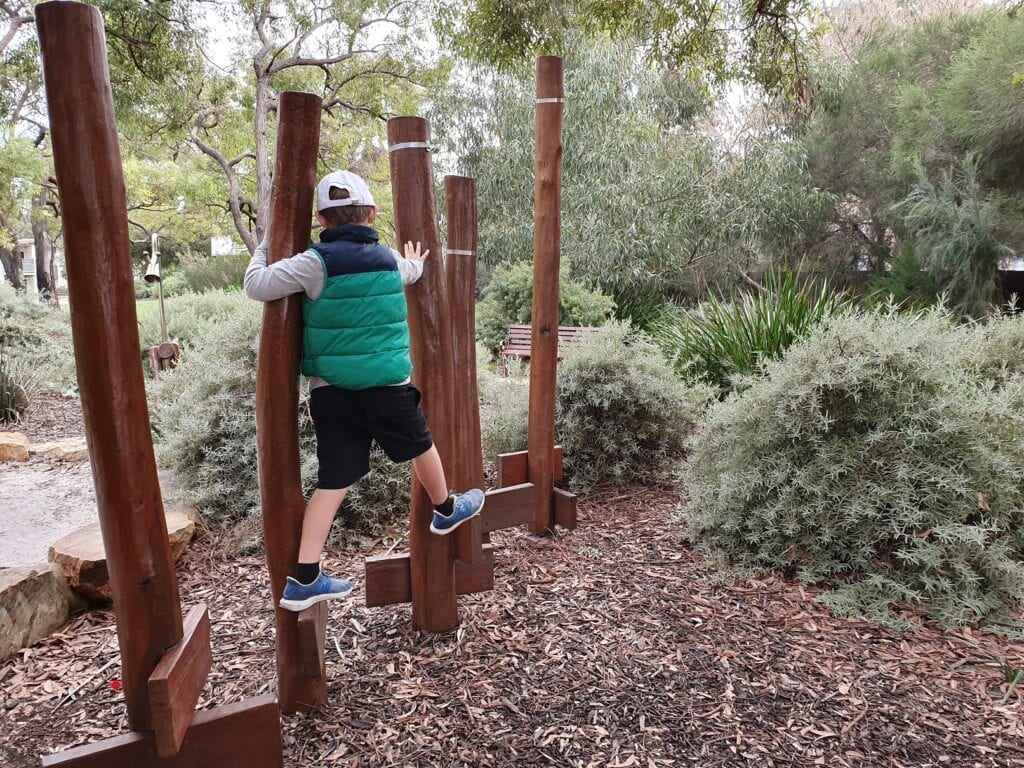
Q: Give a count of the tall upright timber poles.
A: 5